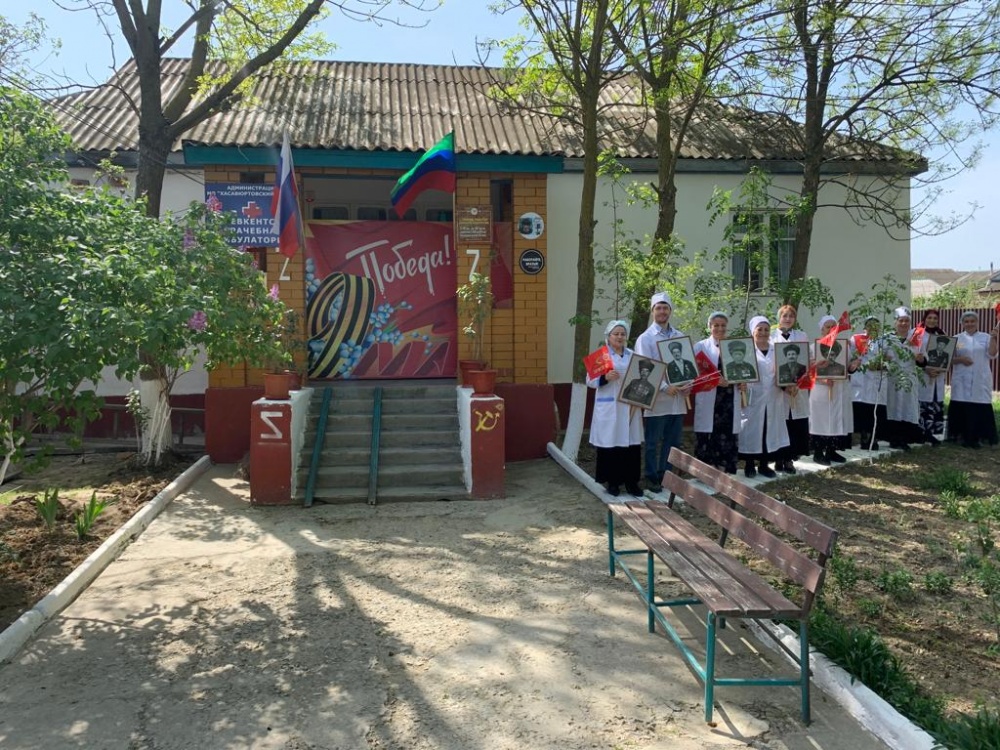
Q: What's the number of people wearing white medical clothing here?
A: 10